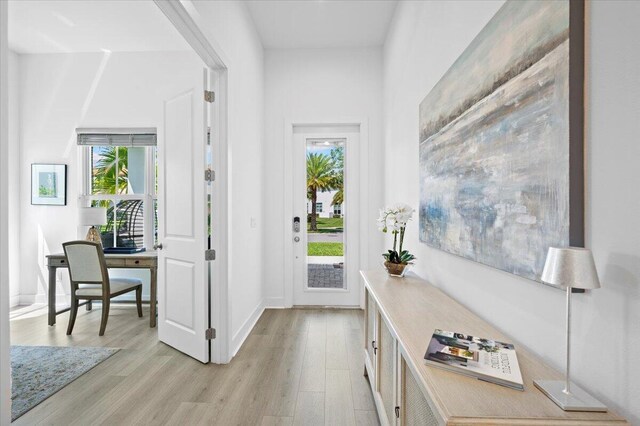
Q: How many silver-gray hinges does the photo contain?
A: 4